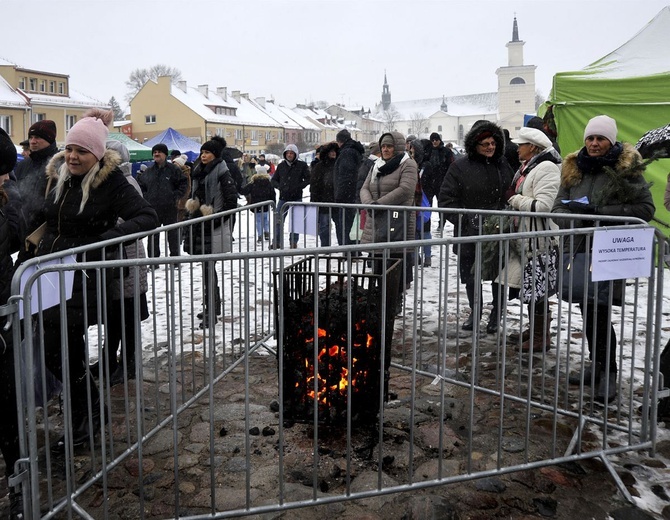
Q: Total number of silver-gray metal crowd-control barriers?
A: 3